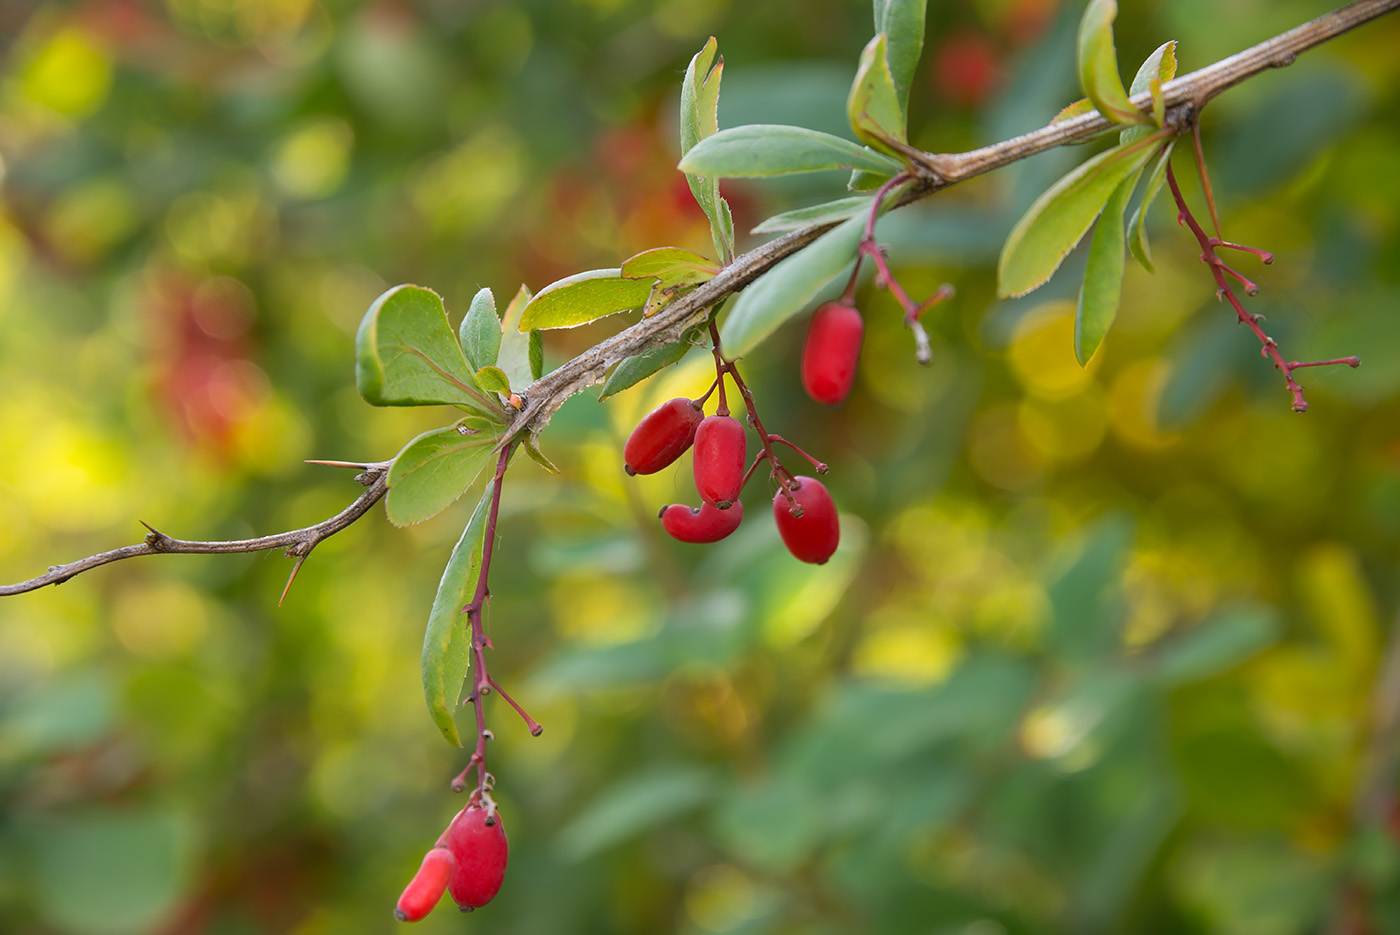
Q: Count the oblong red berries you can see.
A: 7